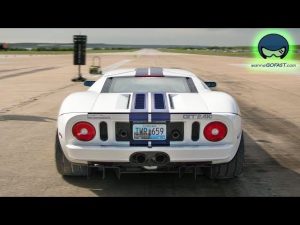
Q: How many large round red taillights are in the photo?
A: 2